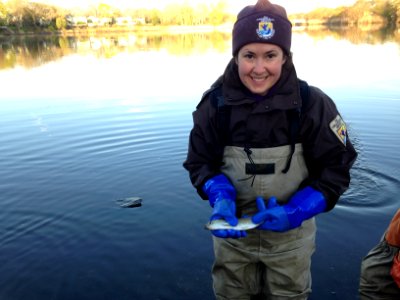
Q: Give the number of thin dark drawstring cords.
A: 2